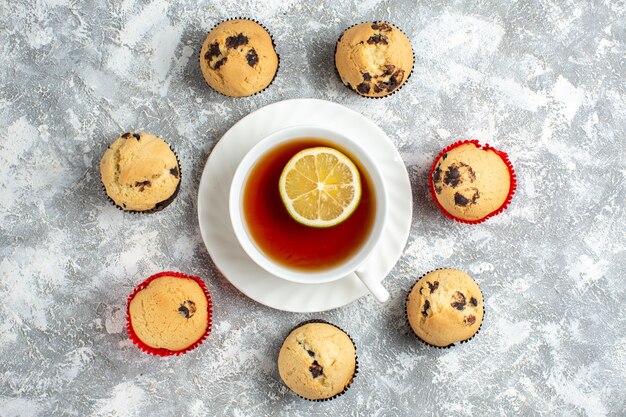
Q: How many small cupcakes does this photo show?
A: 7